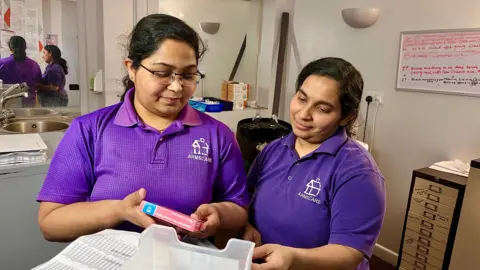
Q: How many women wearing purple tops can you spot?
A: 2